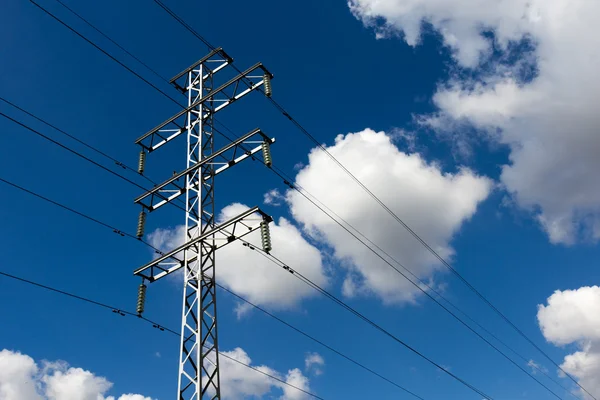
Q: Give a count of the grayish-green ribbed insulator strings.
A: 6